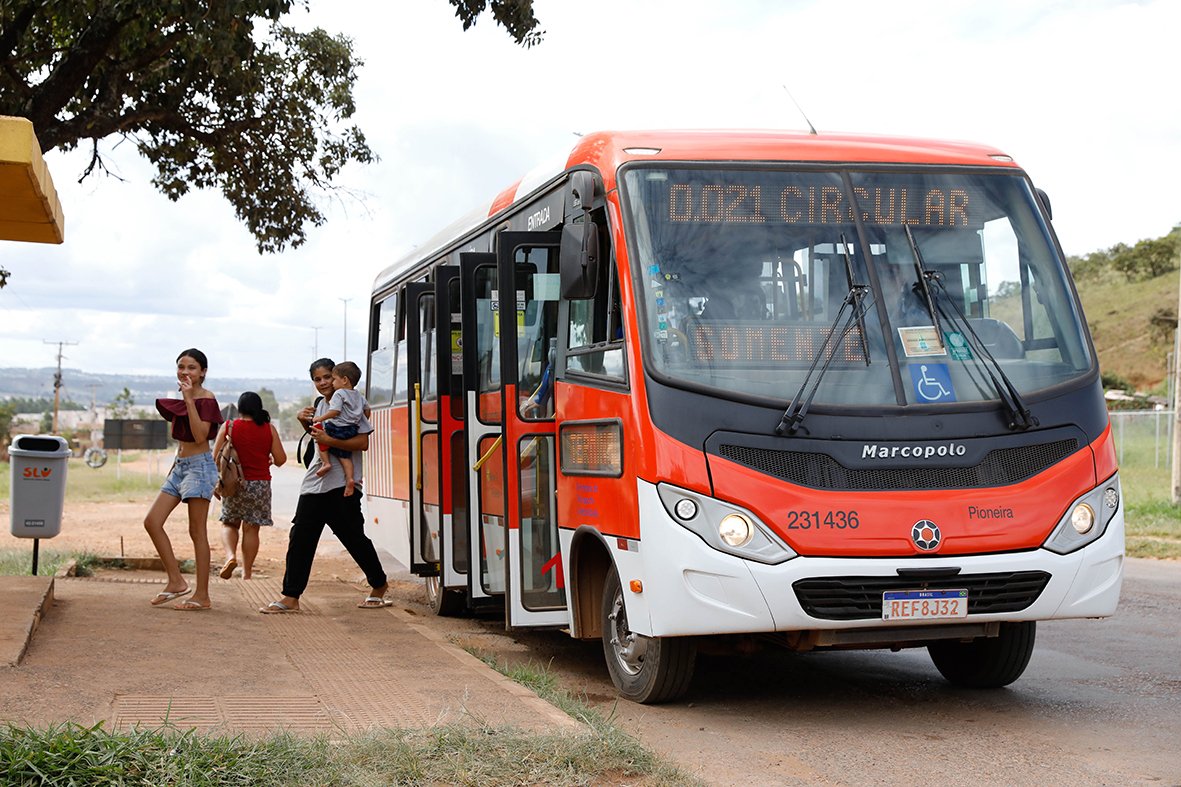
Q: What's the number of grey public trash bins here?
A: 1